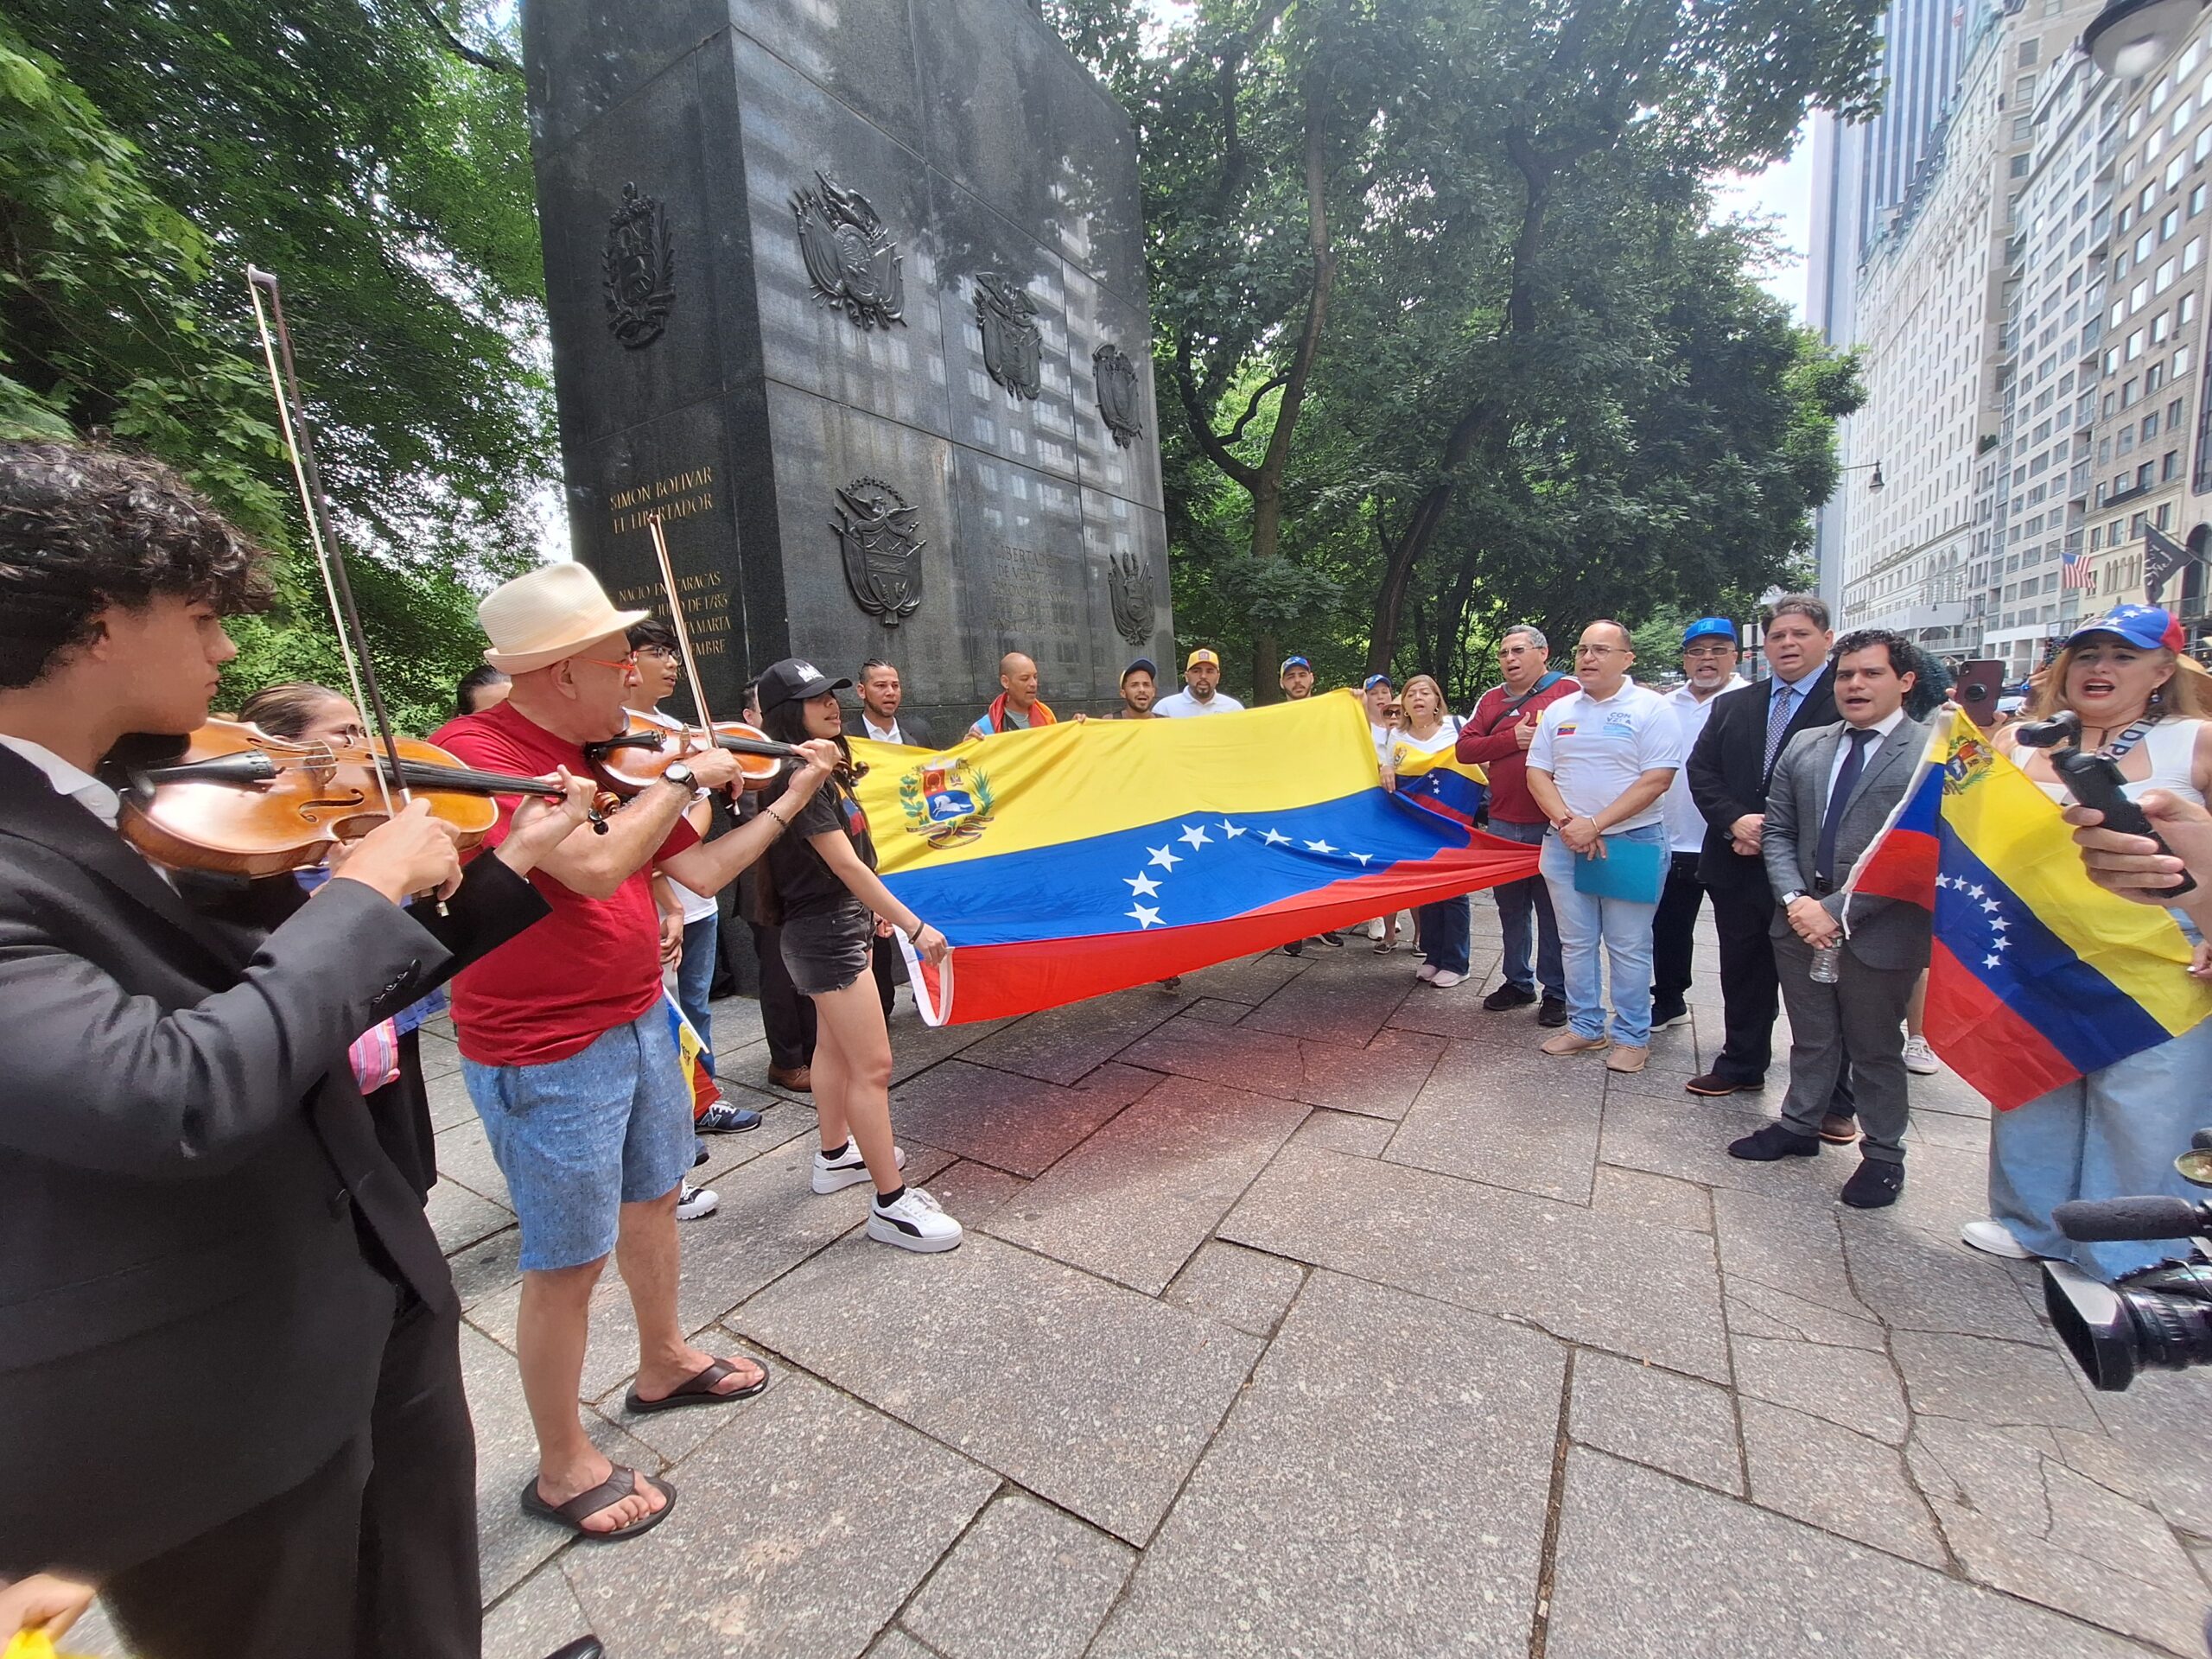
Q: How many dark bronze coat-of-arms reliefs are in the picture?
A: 6